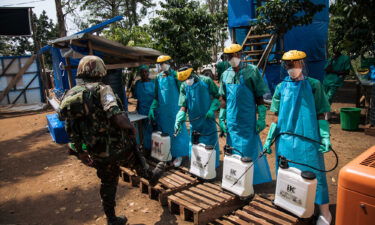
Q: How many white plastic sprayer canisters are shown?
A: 4